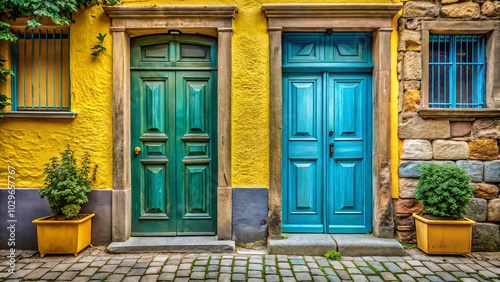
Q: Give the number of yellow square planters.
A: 2